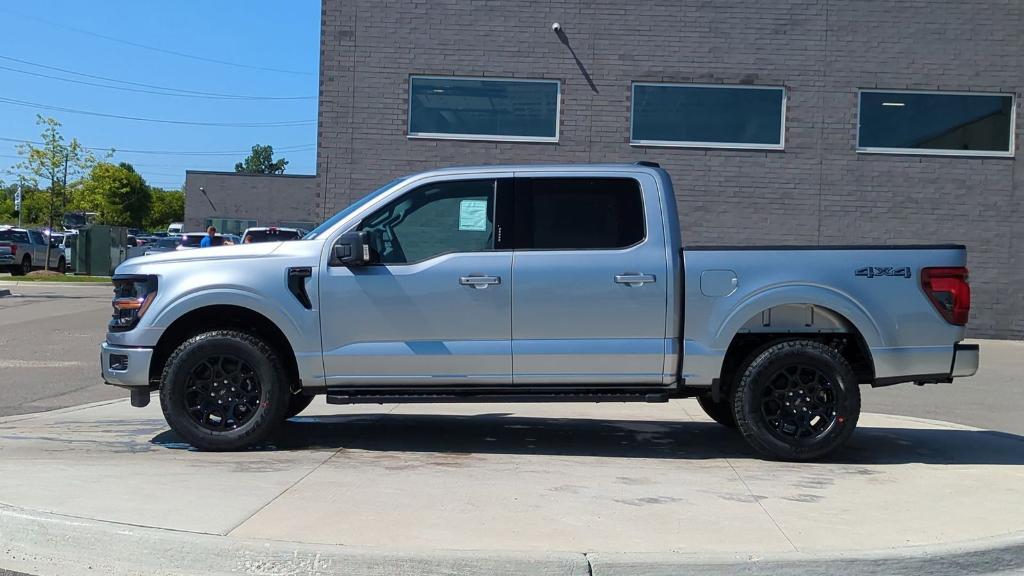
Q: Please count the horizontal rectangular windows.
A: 3